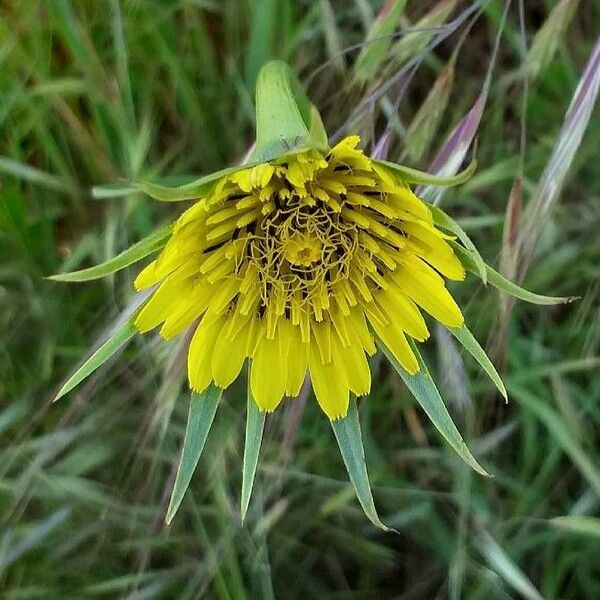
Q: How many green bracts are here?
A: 11